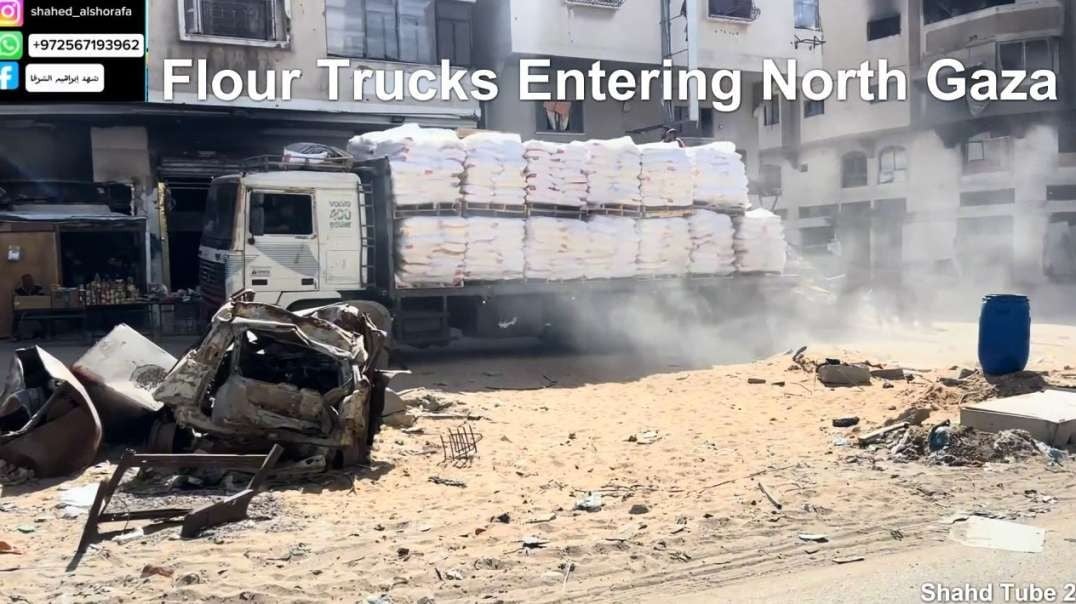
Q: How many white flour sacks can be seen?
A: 13